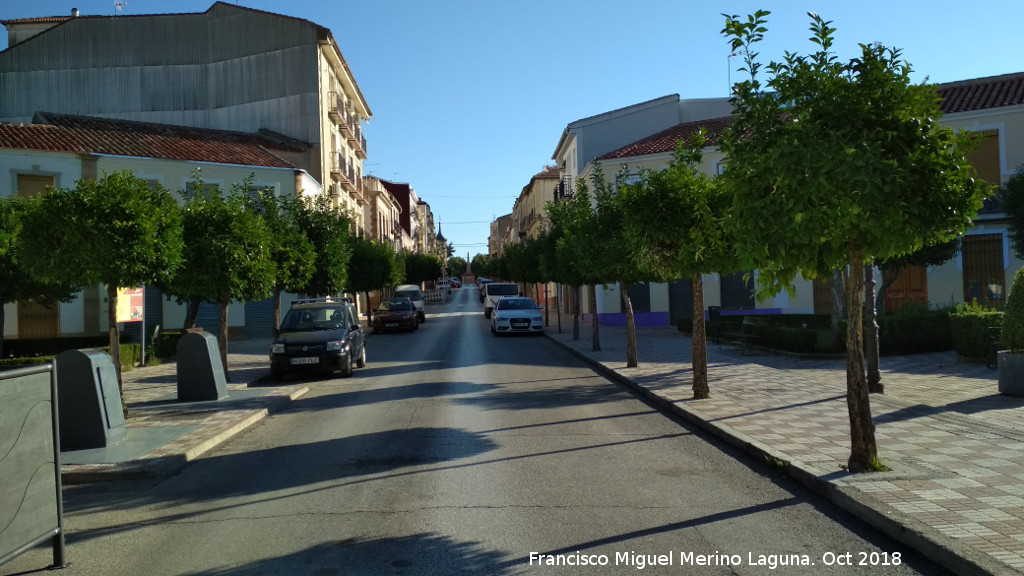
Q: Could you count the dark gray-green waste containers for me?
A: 2